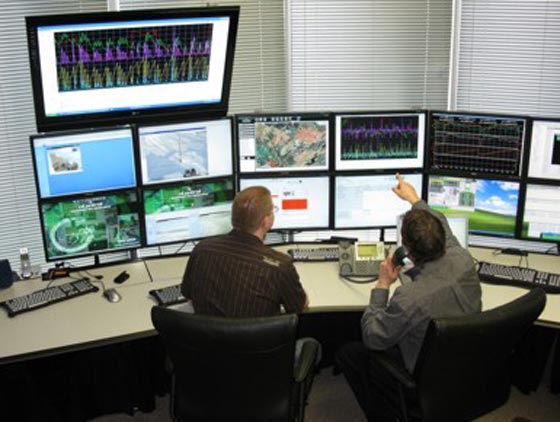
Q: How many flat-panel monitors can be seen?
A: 13